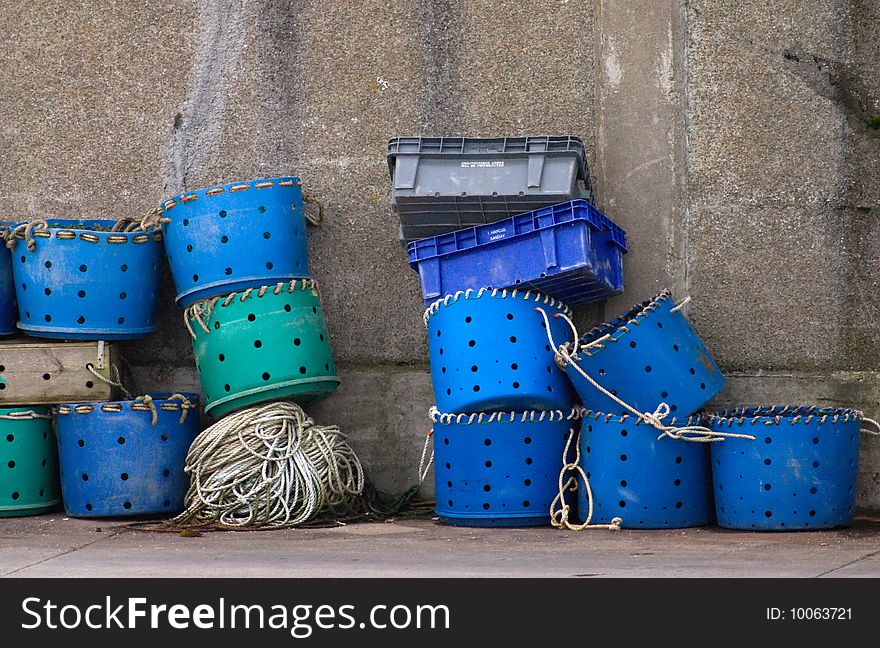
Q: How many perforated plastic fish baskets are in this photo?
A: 11